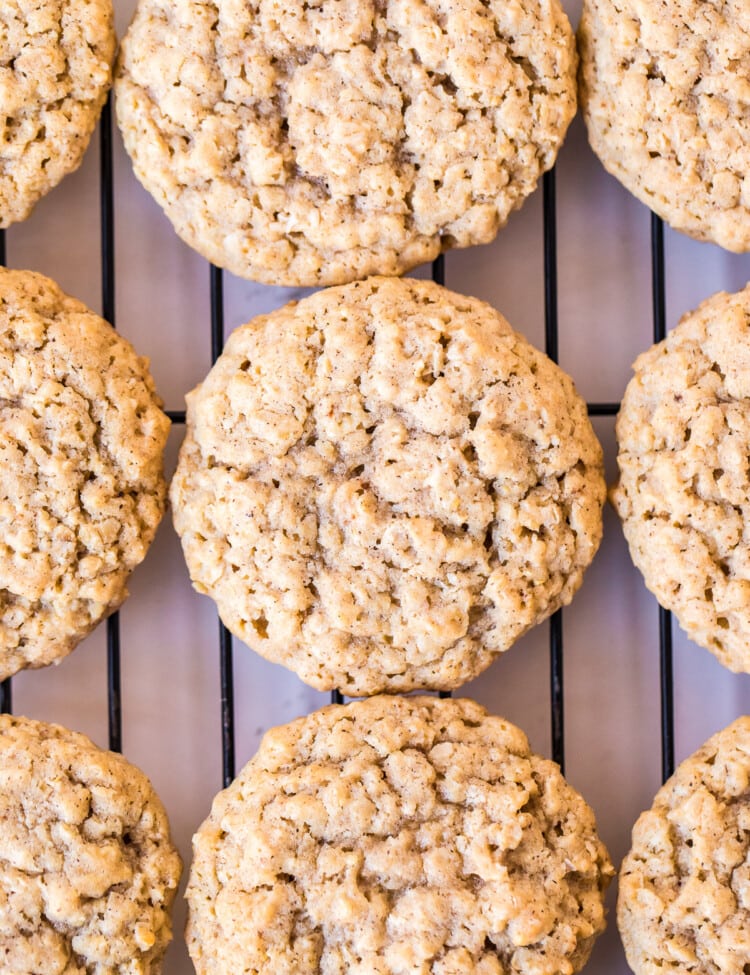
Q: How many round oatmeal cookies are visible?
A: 9